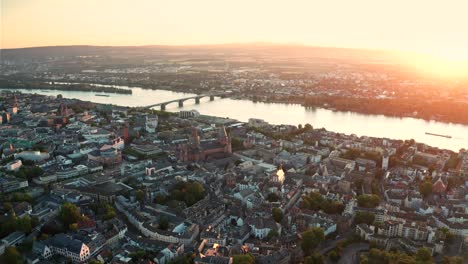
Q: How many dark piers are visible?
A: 4